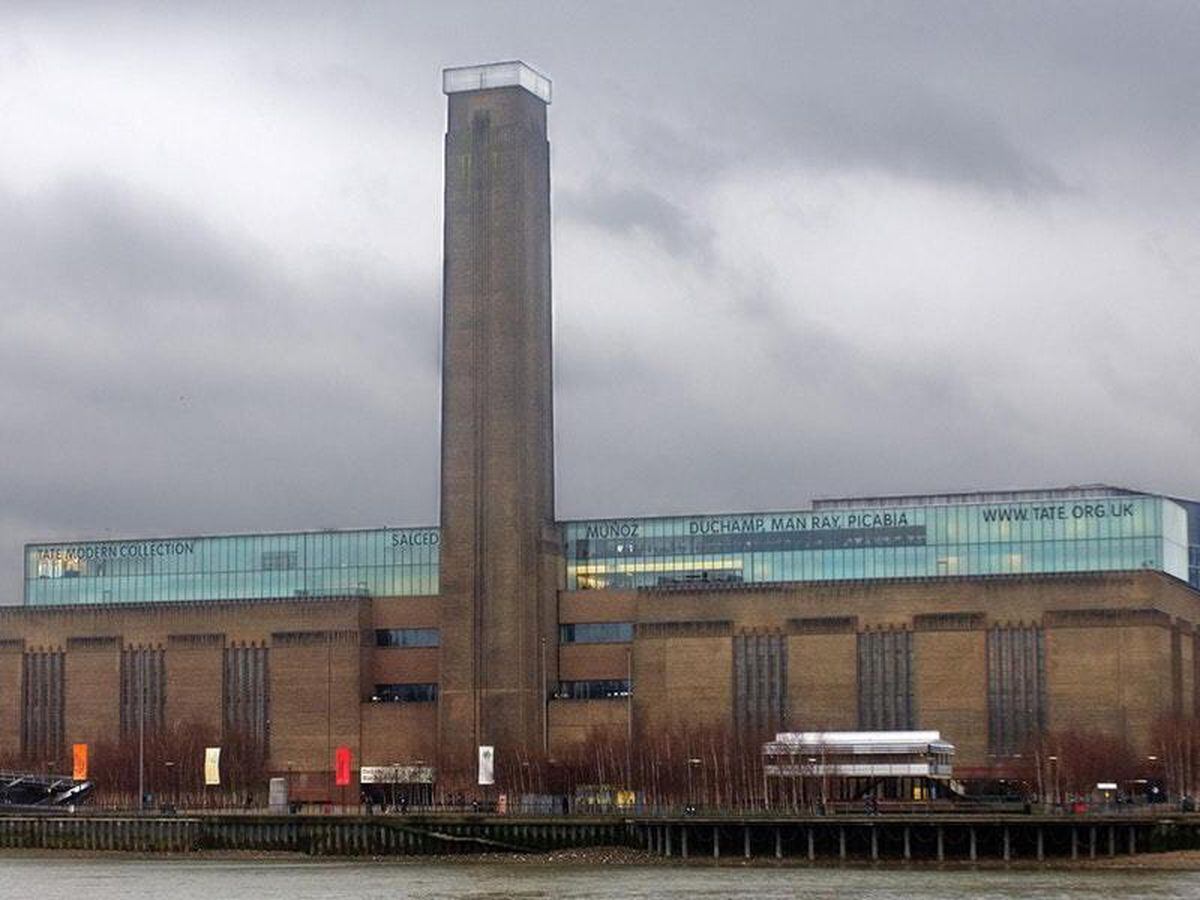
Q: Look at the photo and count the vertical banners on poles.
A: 4